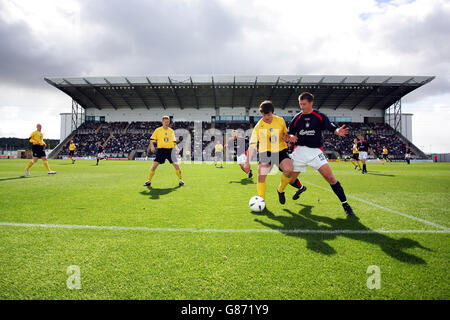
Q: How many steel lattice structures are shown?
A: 2